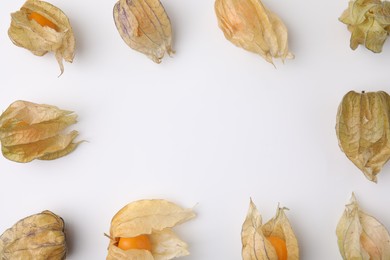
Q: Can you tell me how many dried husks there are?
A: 10